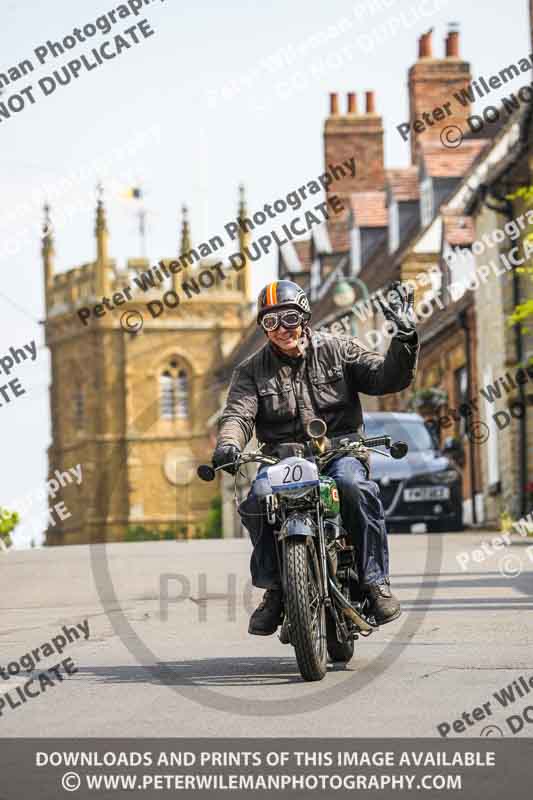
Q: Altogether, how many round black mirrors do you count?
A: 2